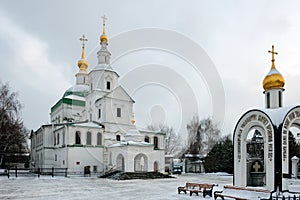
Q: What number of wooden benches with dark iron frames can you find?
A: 2